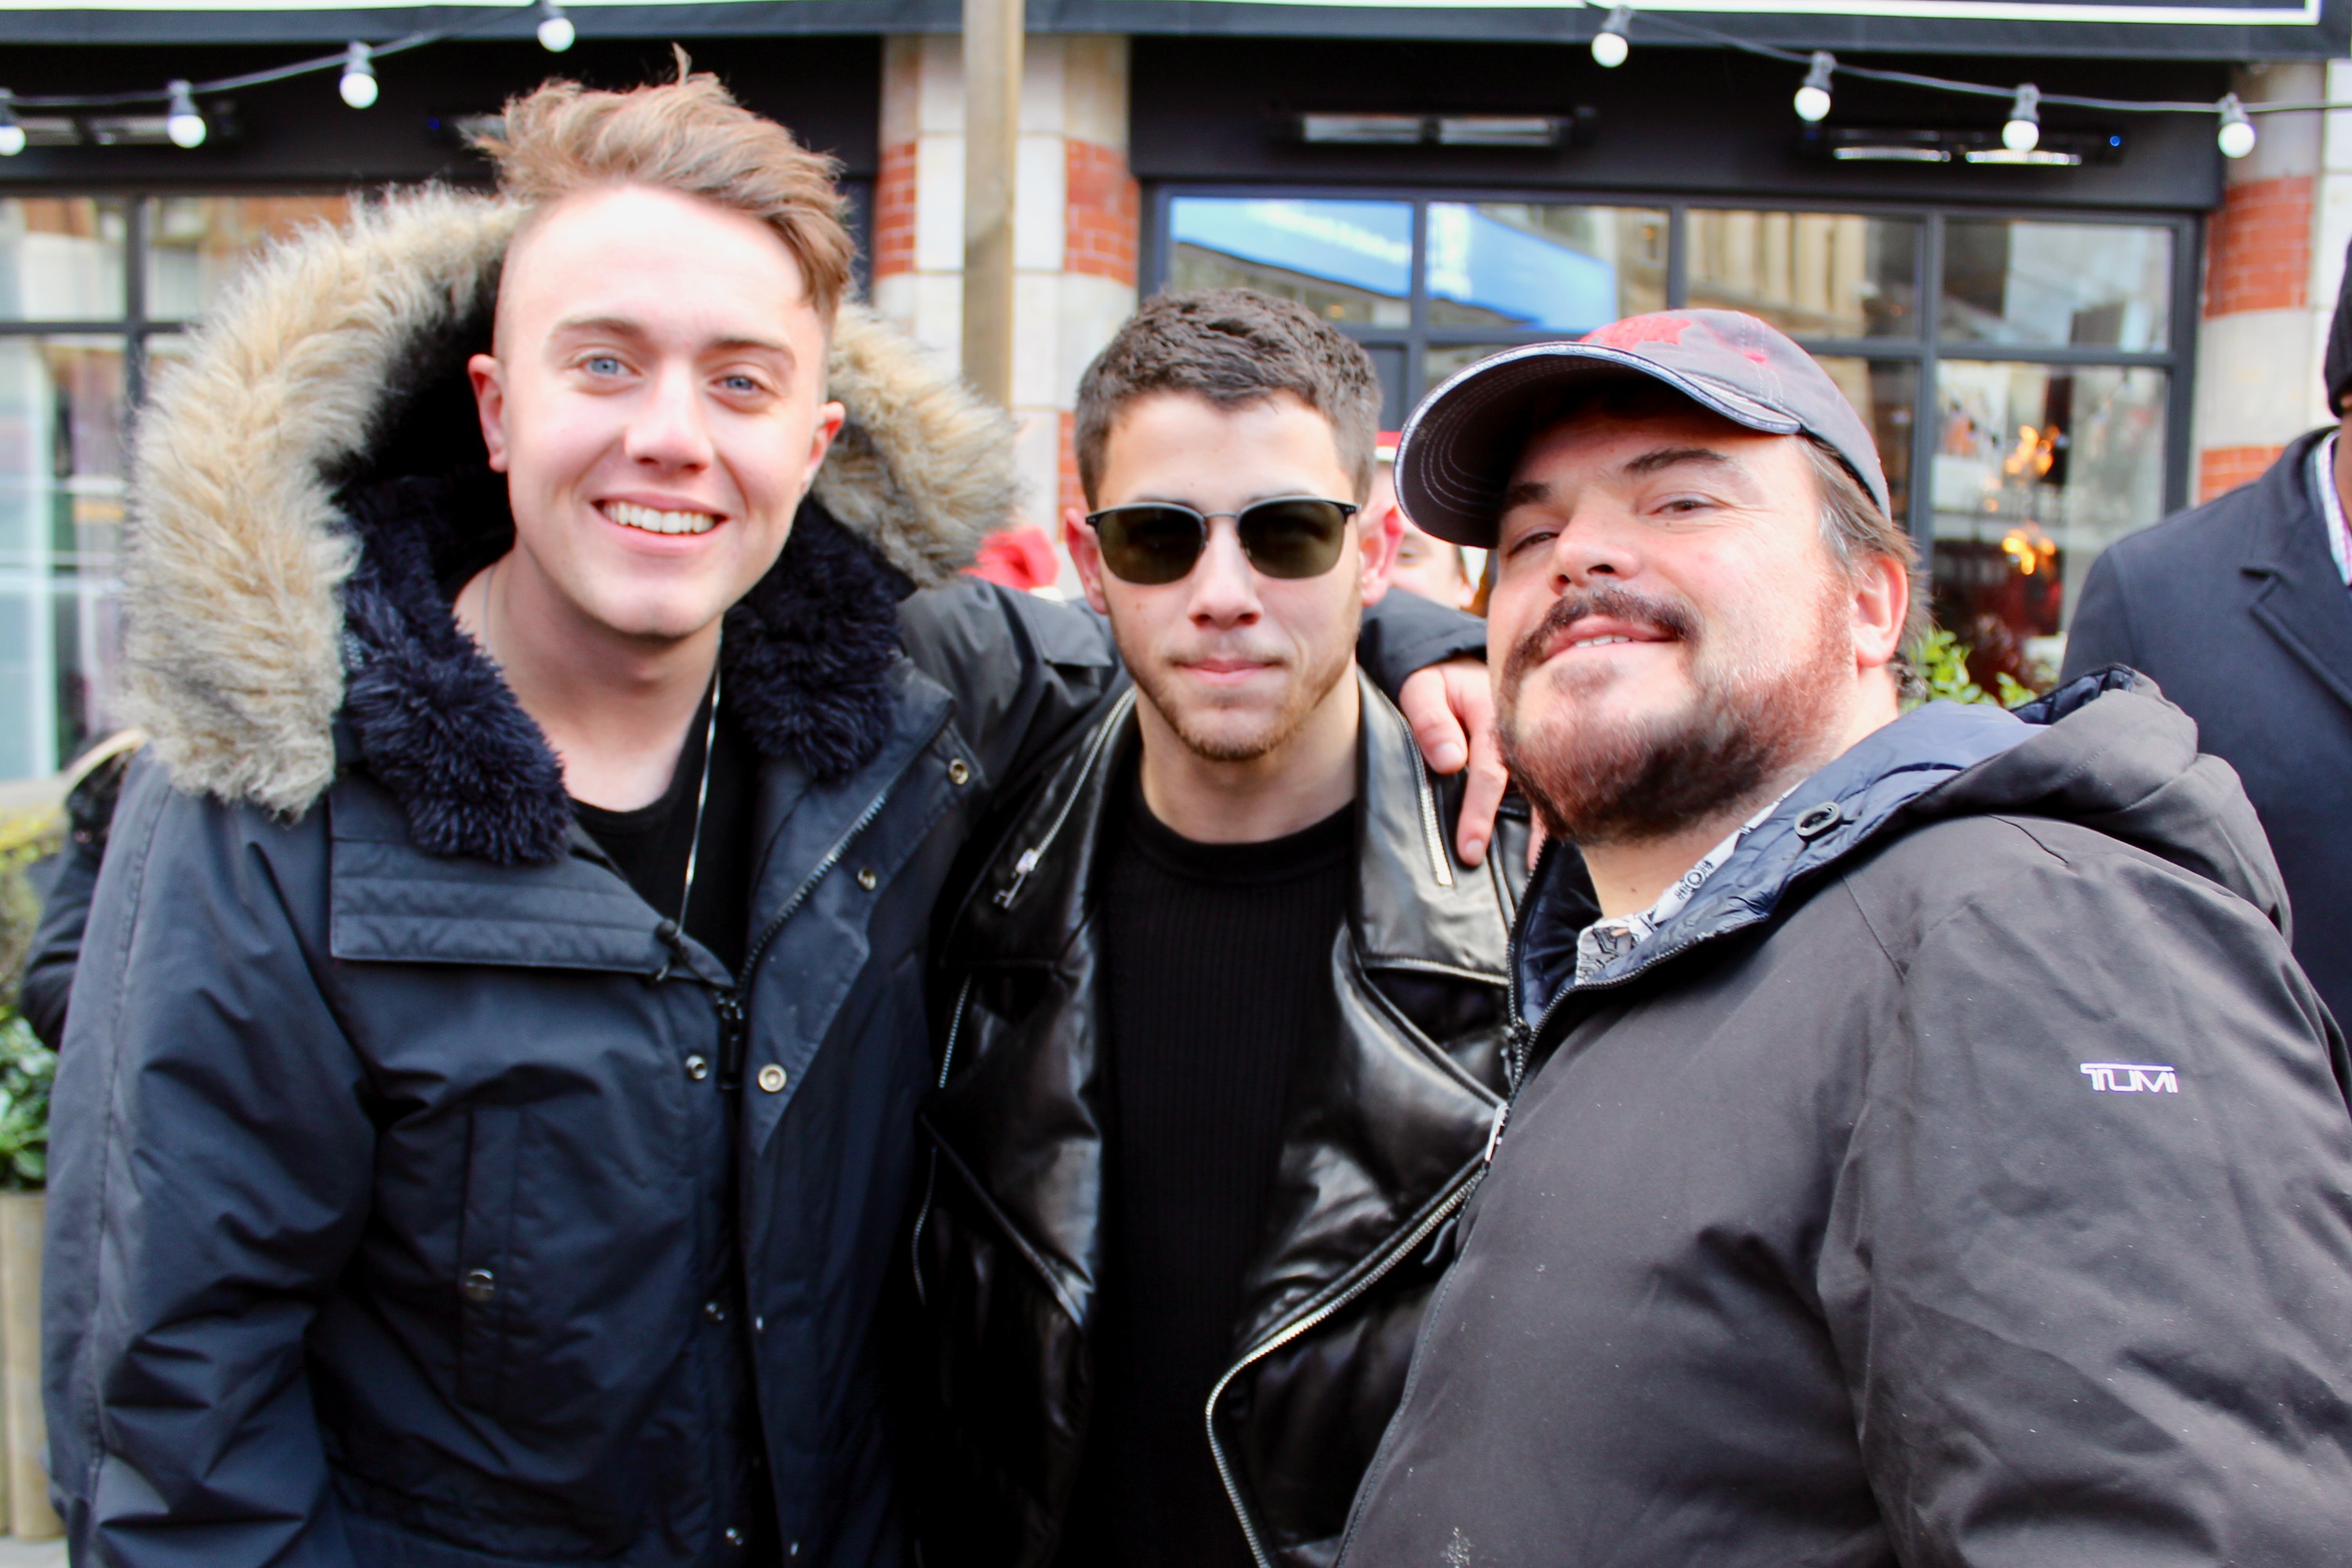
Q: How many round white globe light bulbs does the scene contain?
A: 8